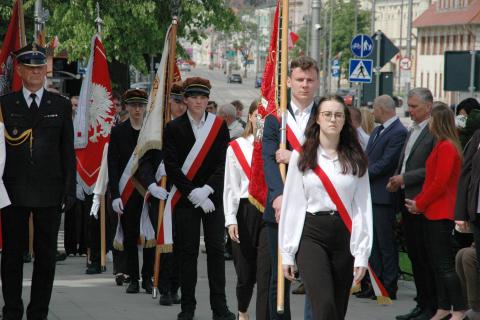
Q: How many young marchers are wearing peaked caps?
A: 3